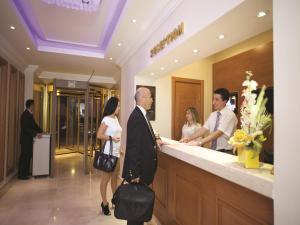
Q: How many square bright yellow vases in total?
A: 1